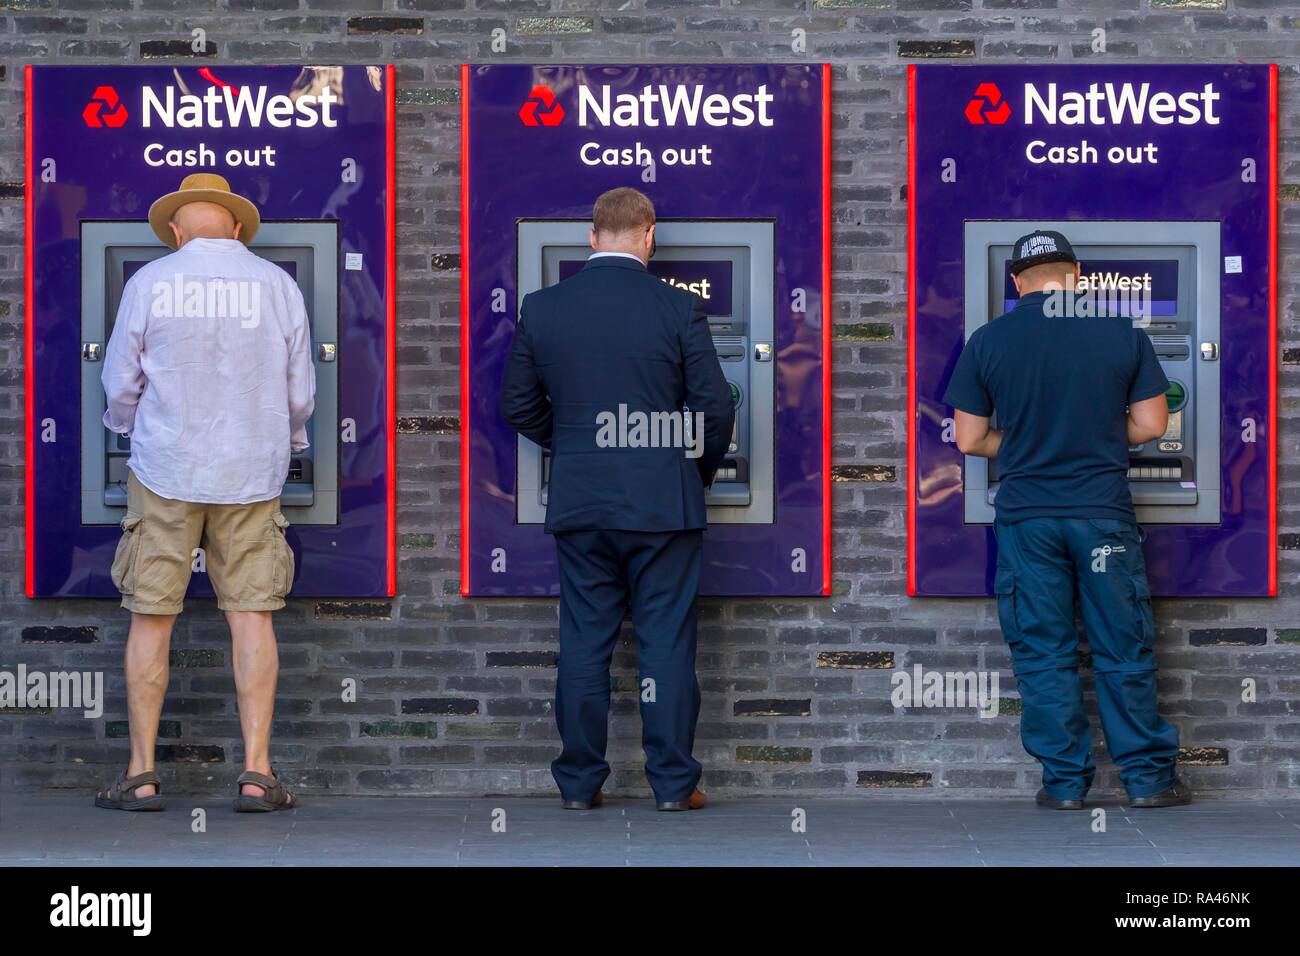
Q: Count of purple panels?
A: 3